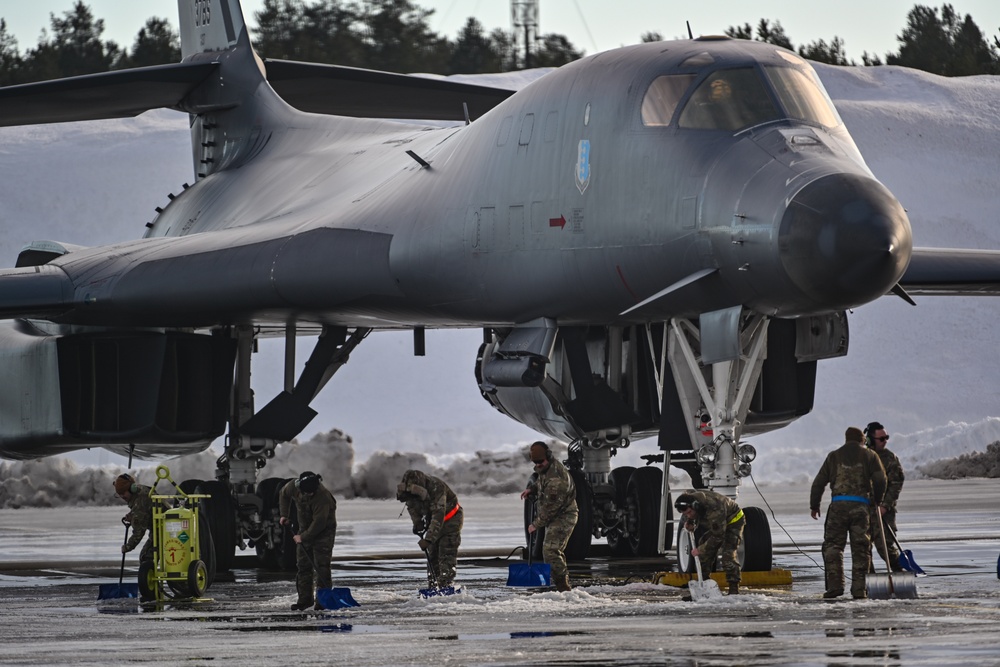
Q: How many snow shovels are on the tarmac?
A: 7